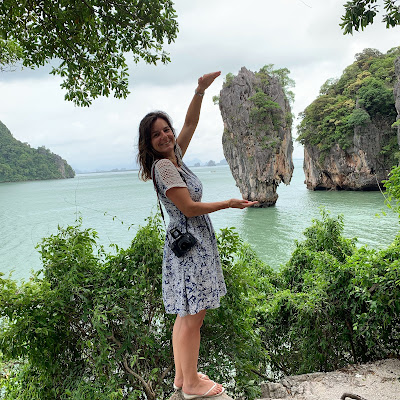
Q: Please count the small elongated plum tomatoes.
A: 0